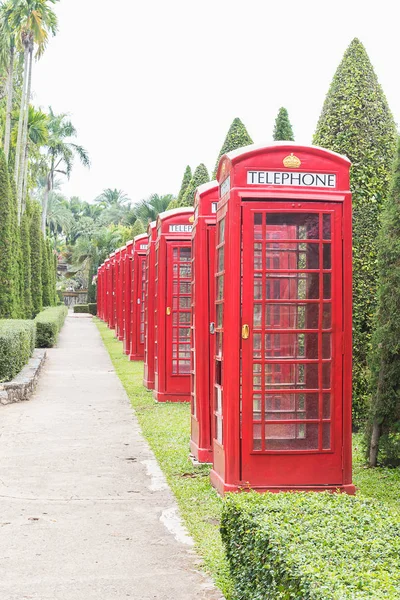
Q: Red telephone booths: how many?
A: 12